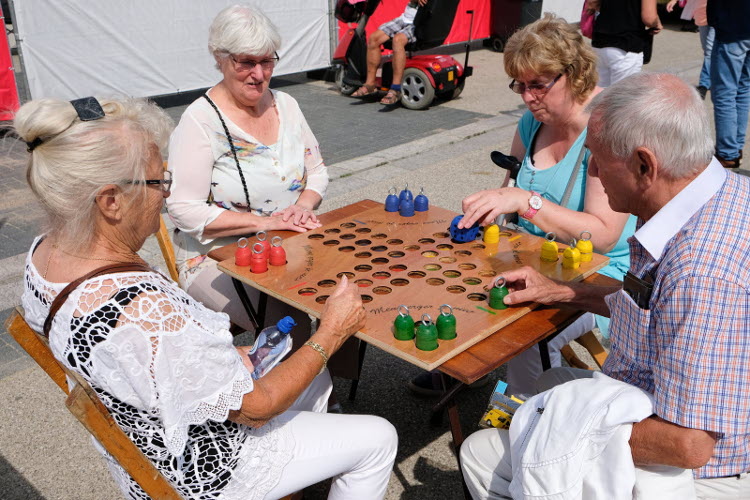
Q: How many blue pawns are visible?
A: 4